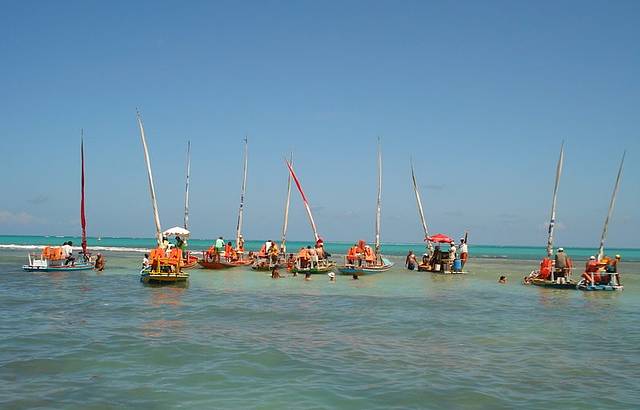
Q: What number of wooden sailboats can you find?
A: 10